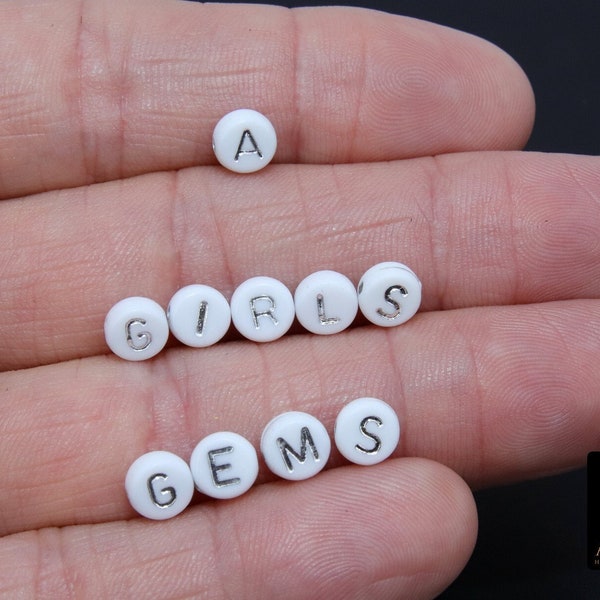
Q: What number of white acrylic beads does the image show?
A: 10